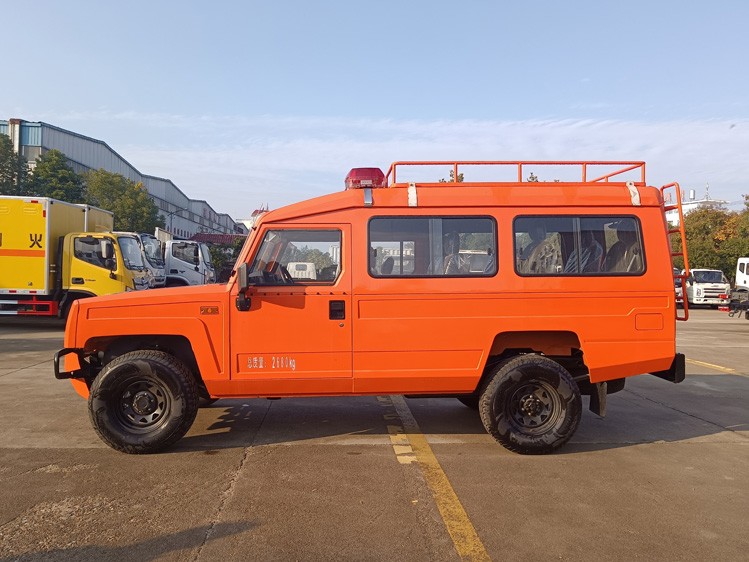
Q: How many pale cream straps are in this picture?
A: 2